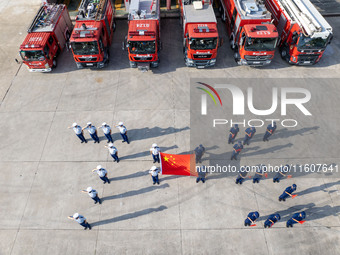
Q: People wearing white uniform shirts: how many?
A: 10